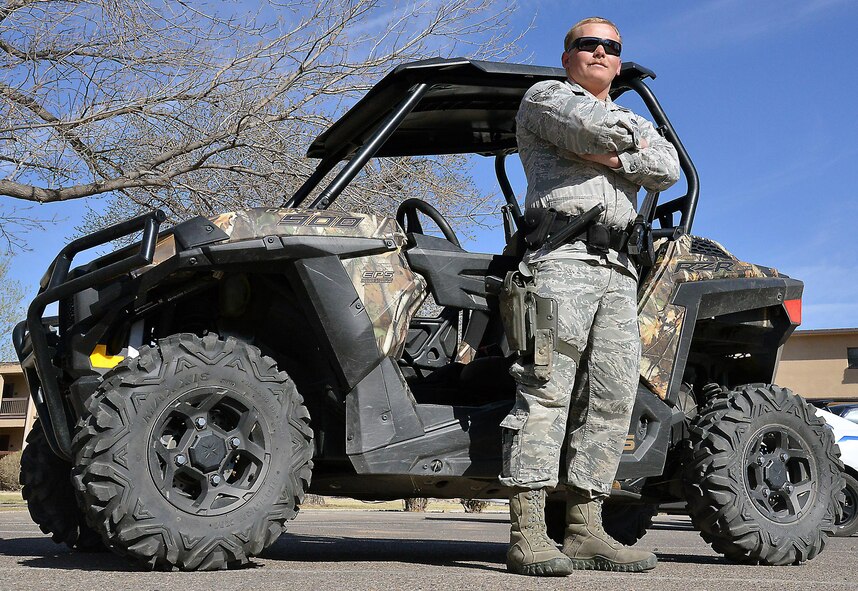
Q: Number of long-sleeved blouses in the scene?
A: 1